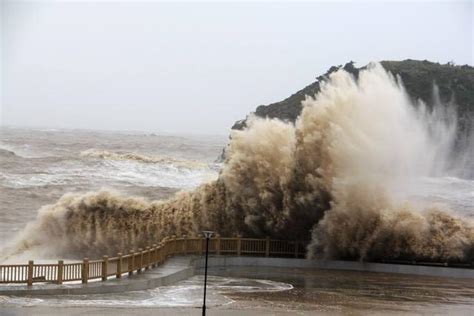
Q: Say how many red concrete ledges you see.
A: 0